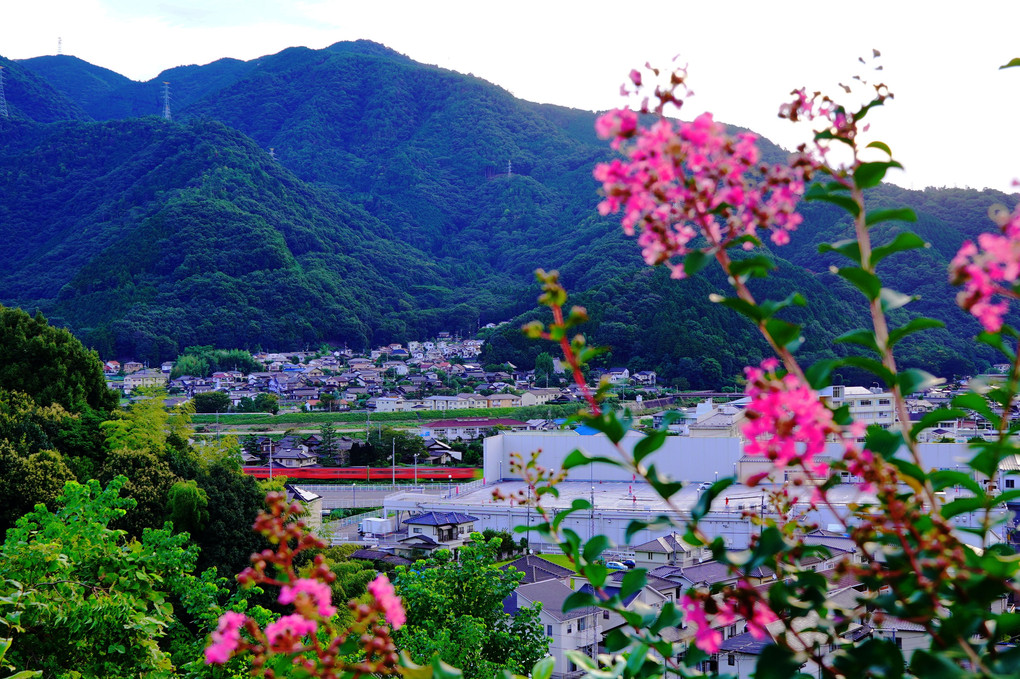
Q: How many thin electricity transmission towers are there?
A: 5